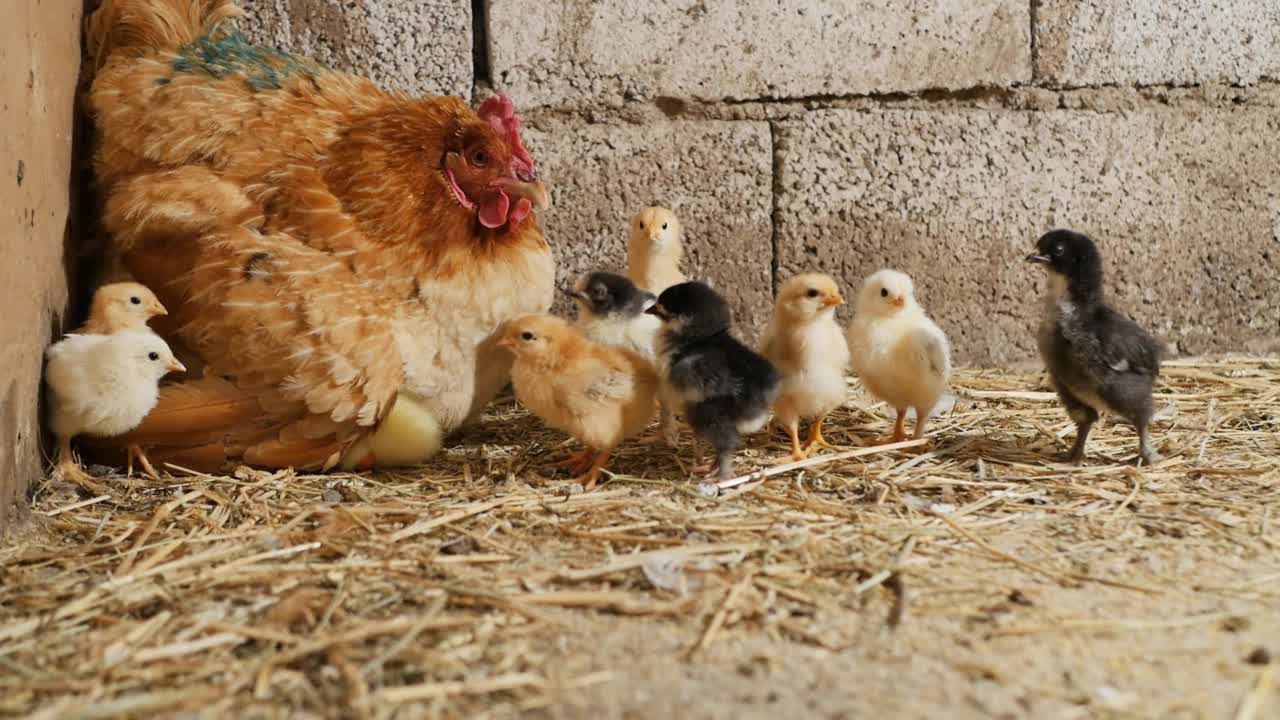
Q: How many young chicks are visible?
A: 9